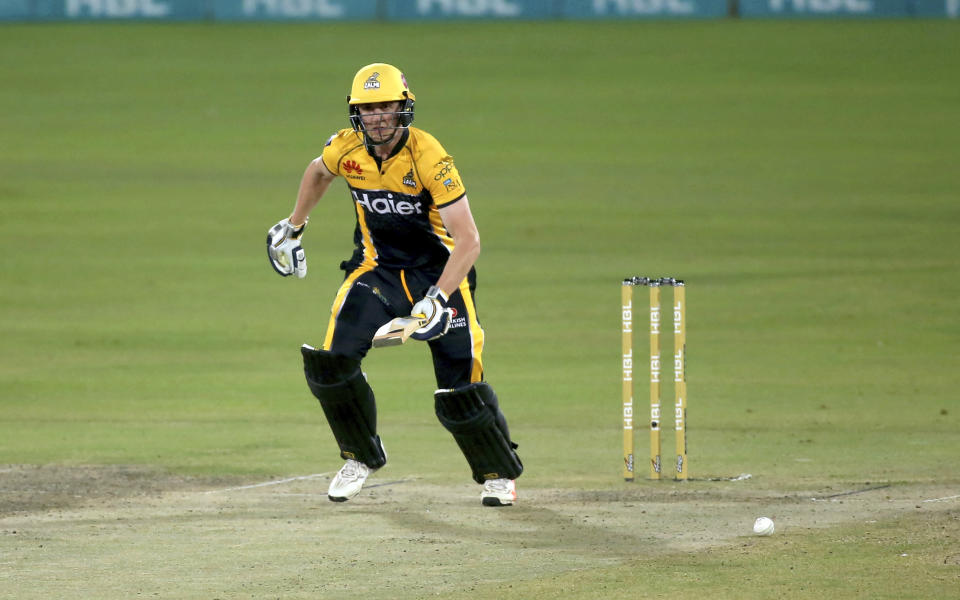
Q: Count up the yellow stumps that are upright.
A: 3